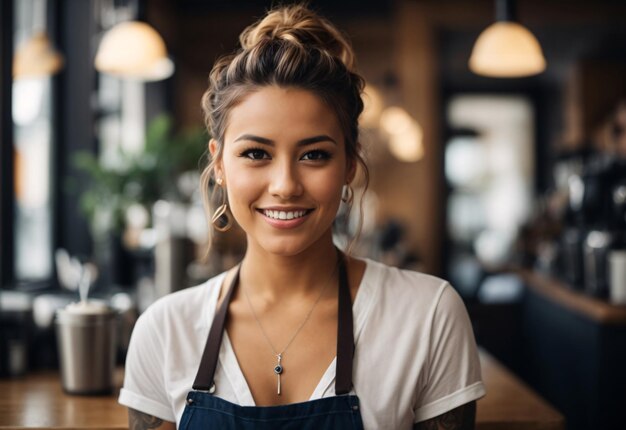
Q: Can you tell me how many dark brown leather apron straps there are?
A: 2